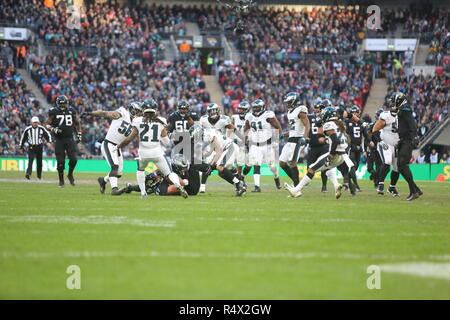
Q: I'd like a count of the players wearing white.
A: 9